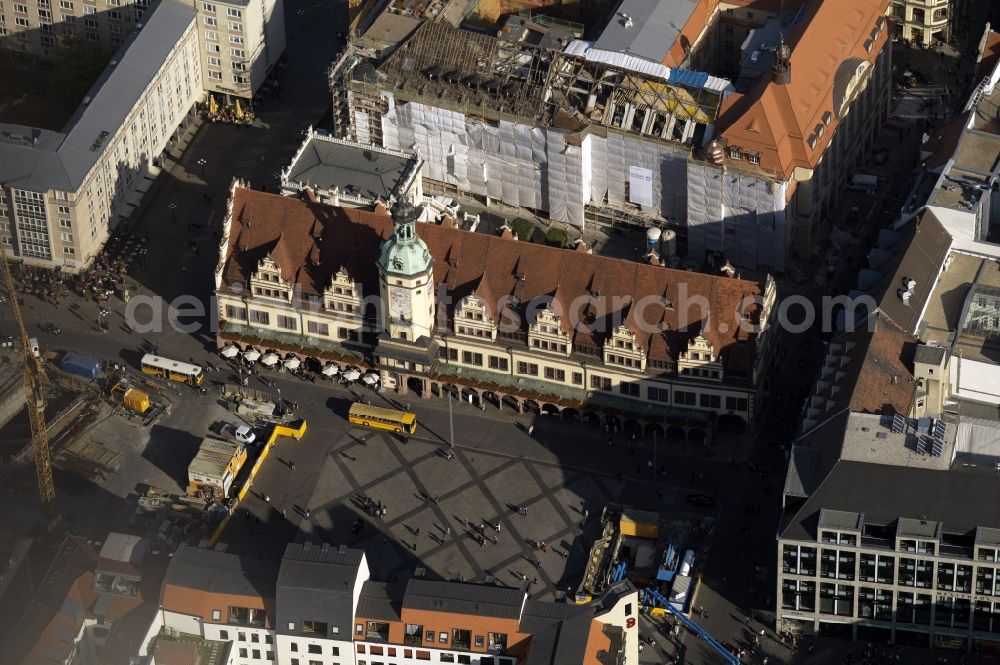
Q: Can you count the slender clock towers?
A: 1